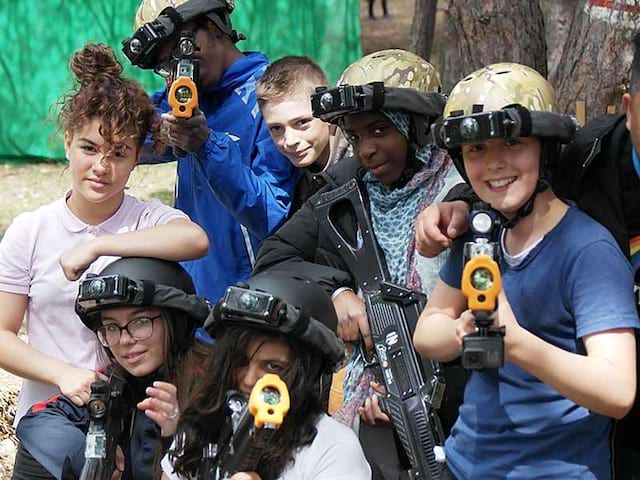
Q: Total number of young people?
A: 7